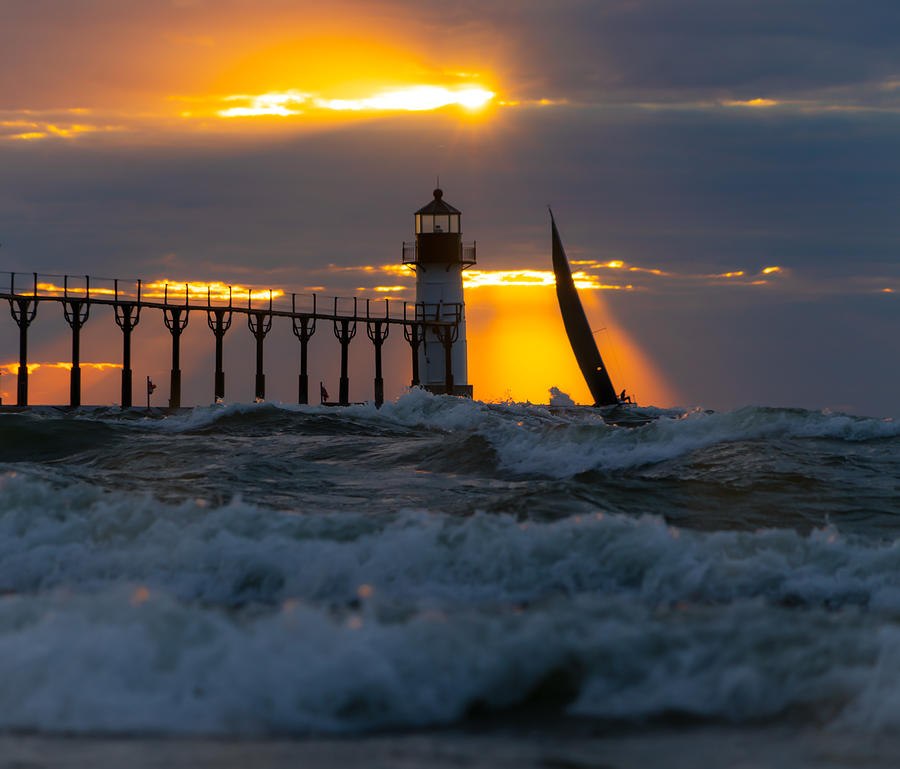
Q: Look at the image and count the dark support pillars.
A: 11